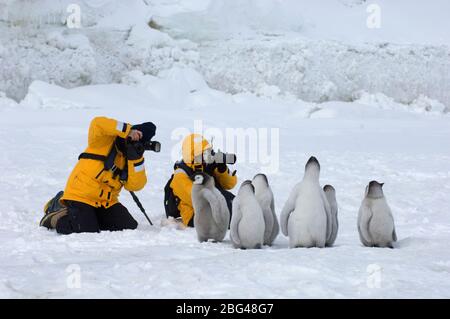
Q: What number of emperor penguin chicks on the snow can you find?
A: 6